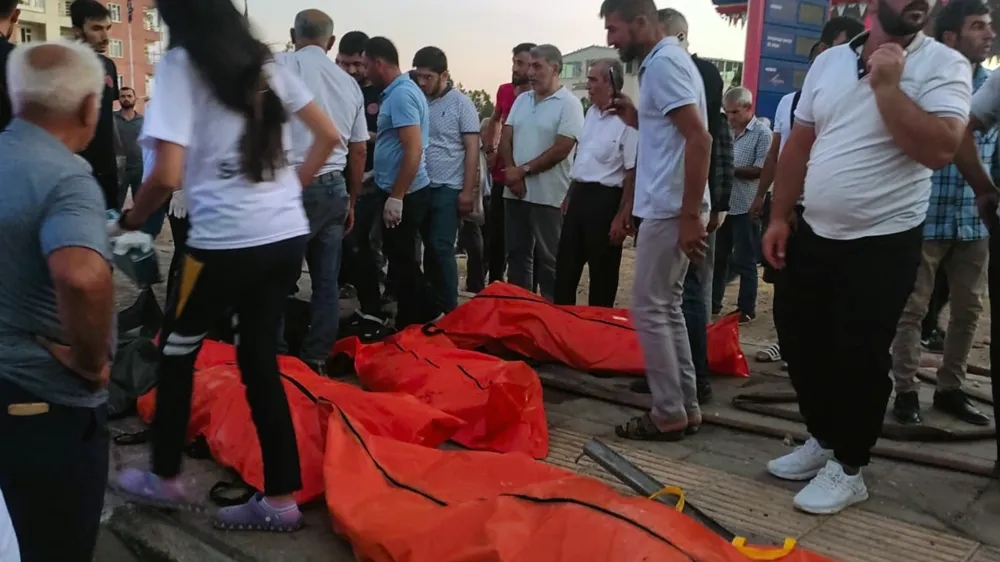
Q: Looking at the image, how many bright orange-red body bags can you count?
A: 4